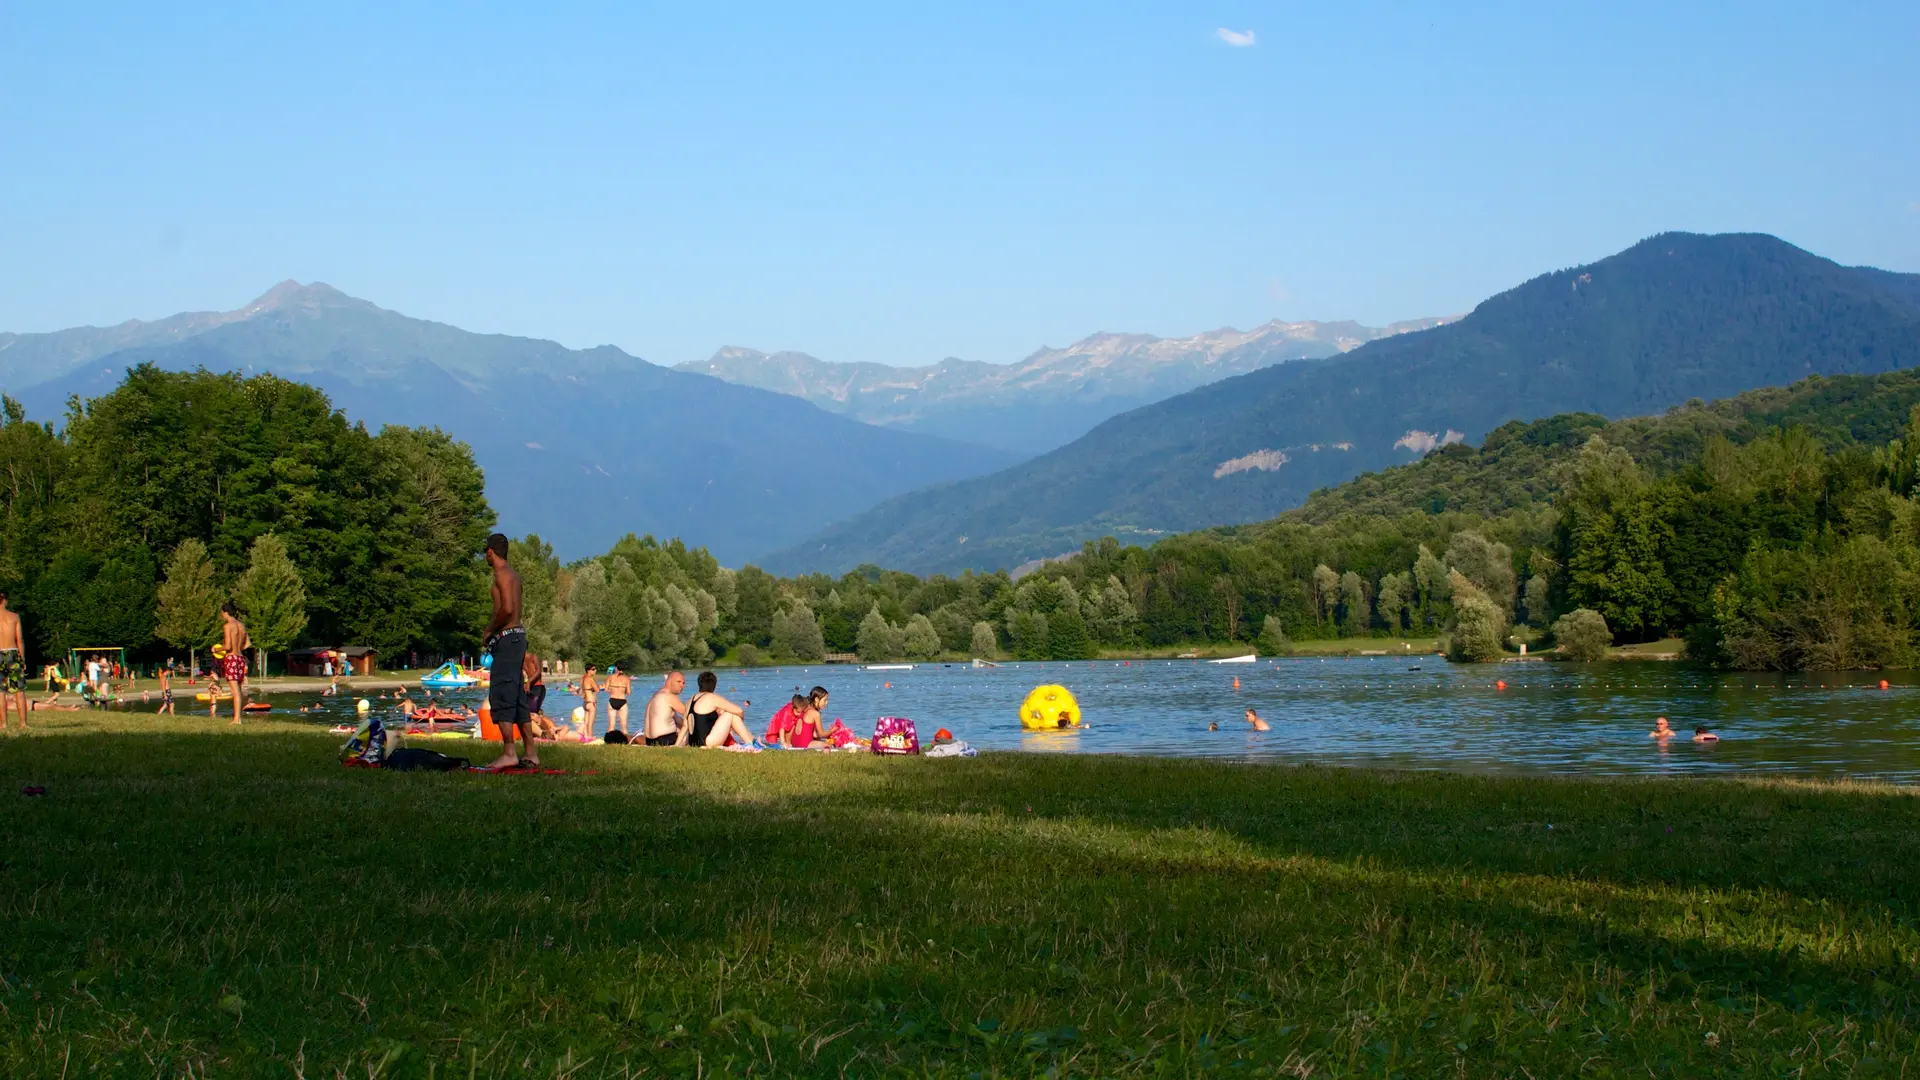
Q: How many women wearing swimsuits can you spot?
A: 4